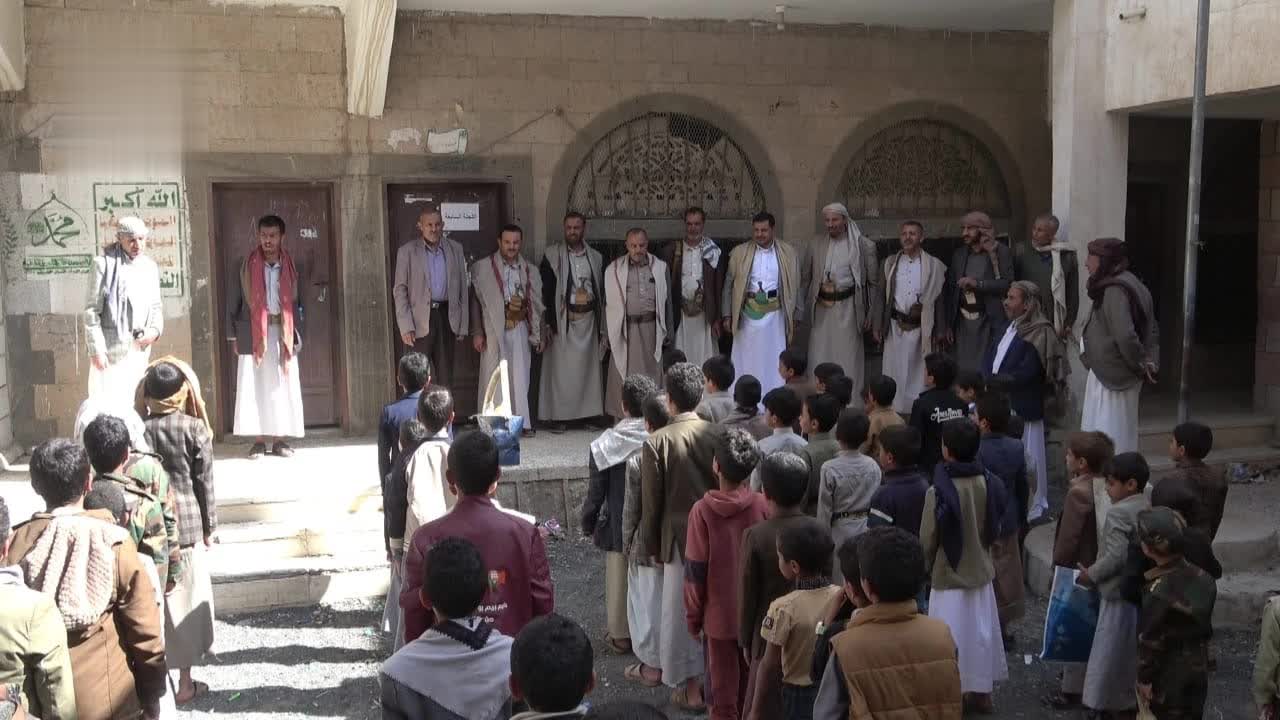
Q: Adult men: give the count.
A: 14